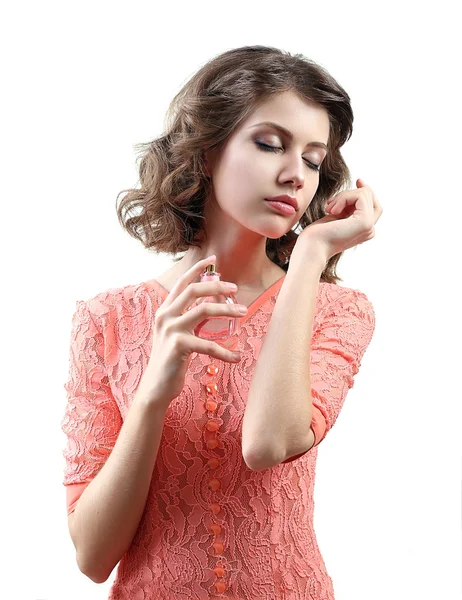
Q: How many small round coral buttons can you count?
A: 12